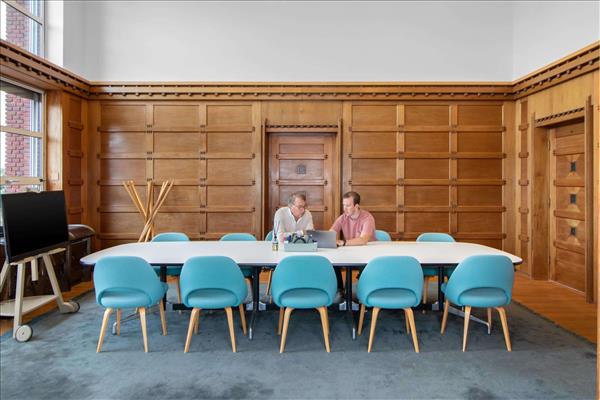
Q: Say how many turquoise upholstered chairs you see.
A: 10